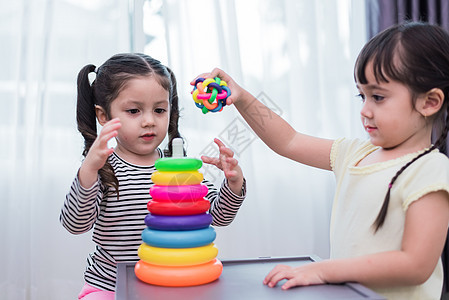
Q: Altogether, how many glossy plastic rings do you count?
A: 8